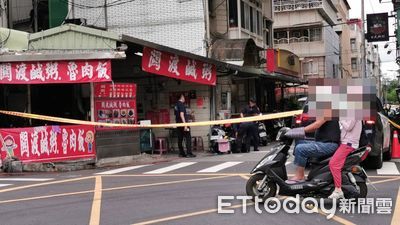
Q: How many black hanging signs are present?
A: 1